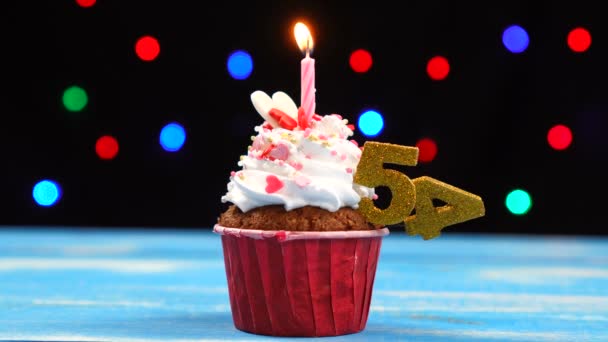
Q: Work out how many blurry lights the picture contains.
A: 15